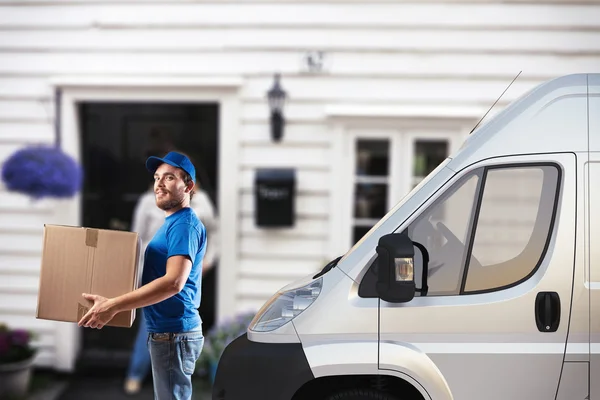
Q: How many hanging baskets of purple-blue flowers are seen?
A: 1